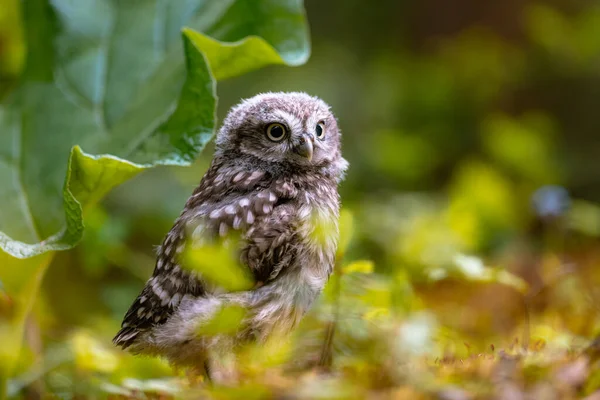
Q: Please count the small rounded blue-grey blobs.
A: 1